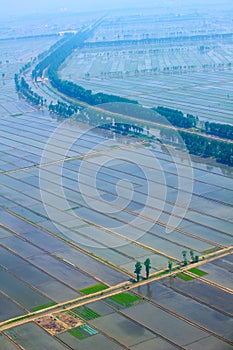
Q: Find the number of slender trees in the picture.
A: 5